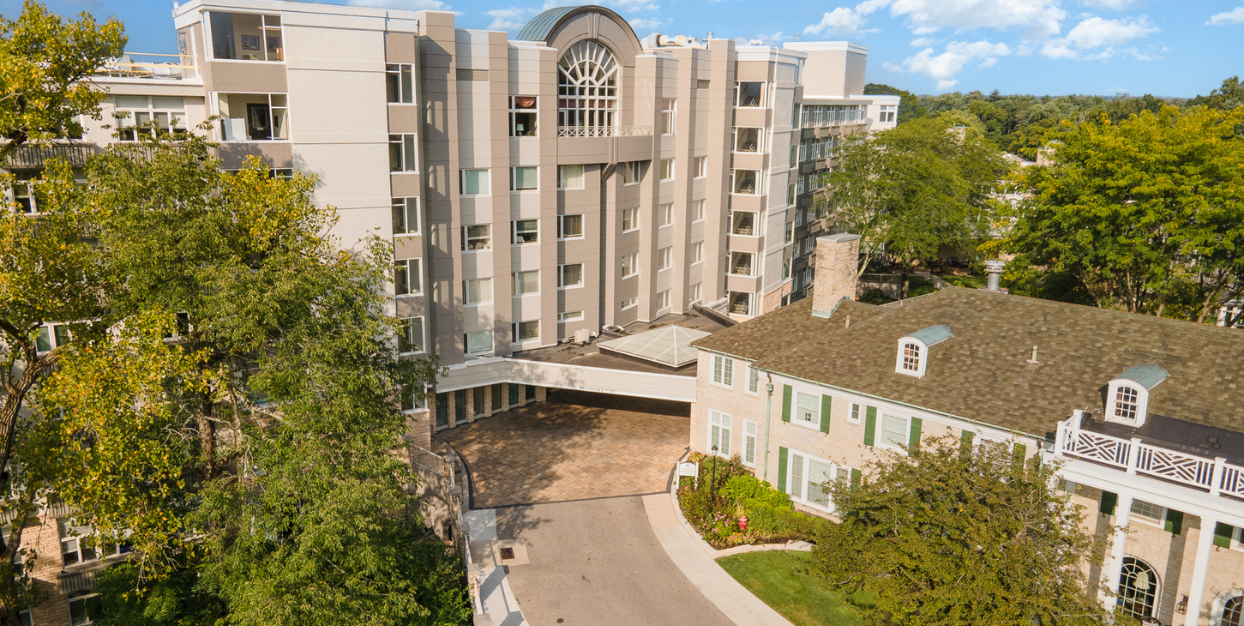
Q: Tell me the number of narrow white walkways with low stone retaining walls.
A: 2